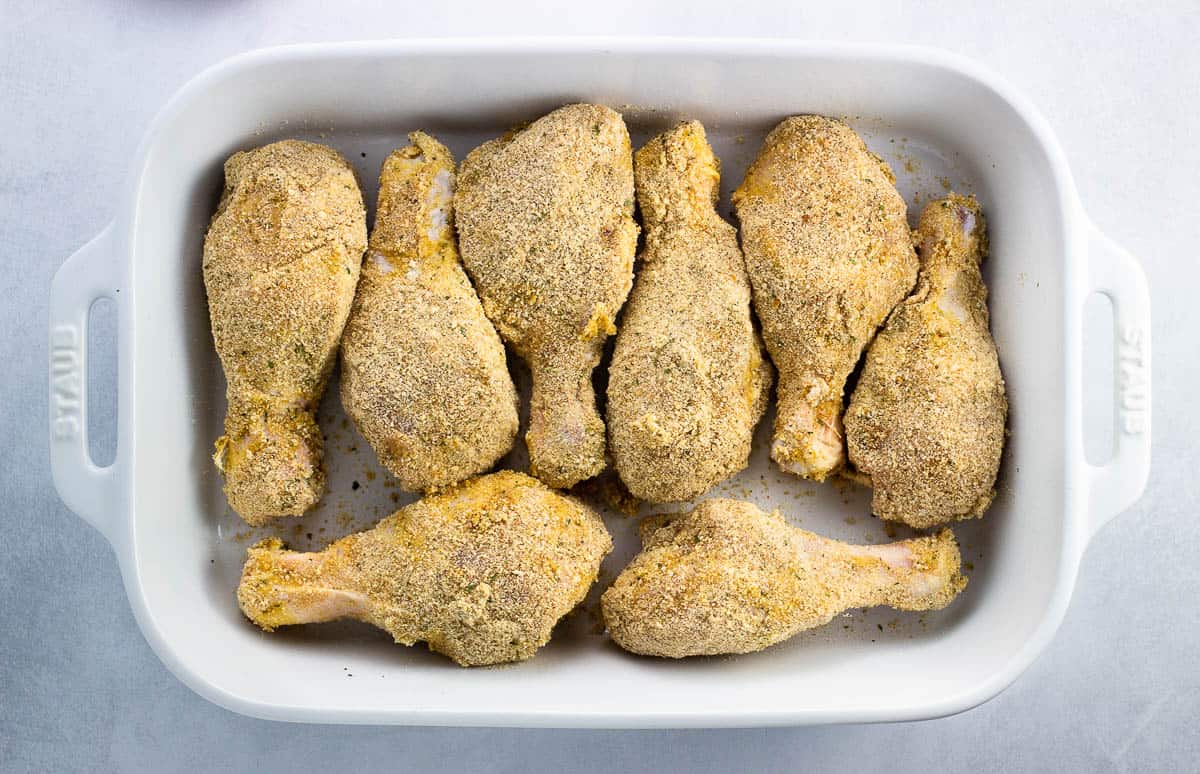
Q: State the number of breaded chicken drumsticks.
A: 8